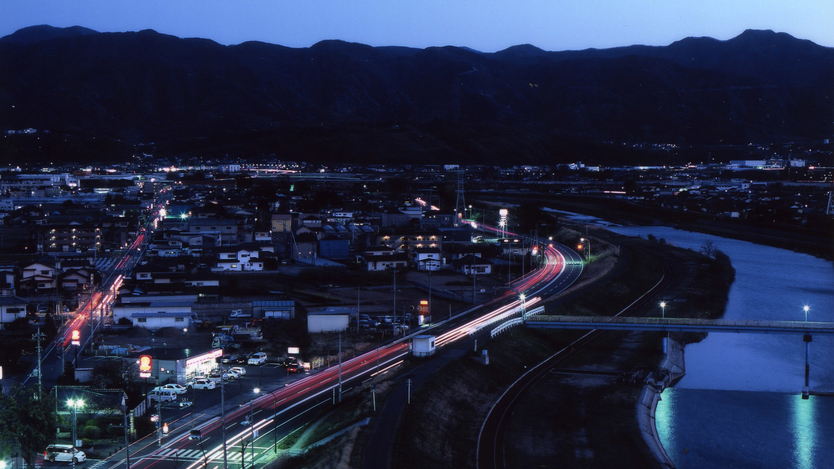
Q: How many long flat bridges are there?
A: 1